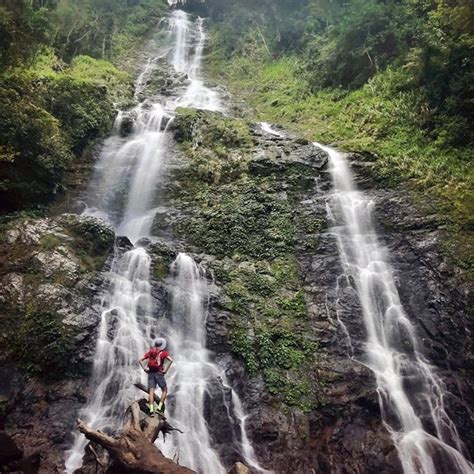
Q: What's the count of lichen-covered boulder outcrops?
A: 1